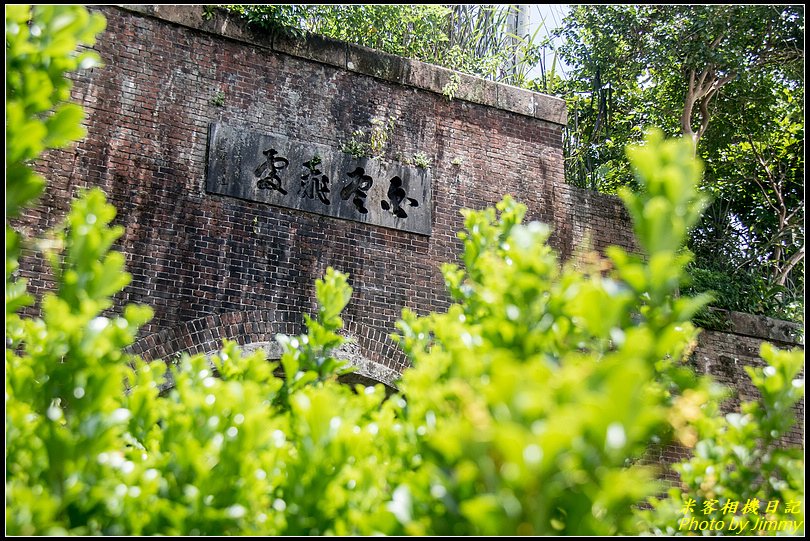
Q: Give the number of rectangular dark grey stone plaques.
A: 1